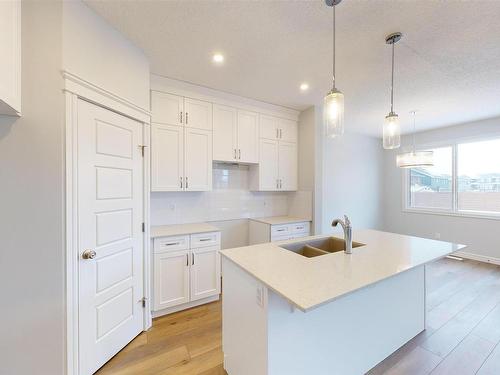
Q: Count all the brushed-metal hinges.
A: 3